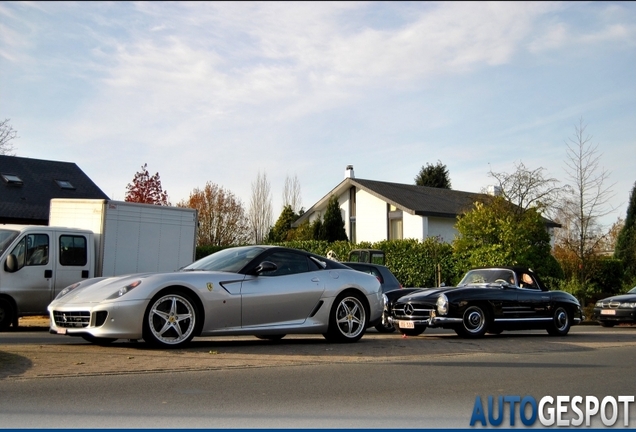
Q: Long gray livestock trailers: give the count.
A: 0